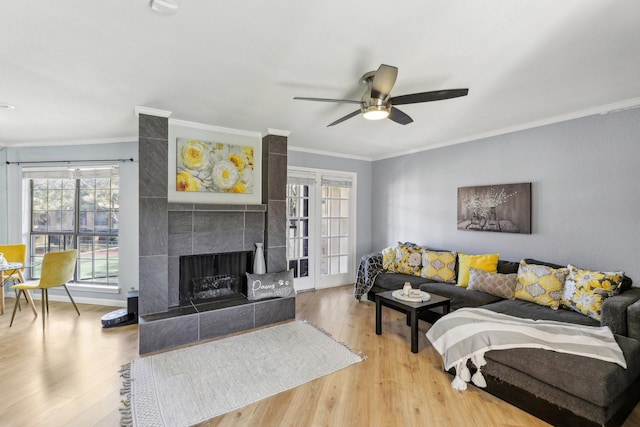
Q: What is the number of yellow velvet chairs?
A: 2